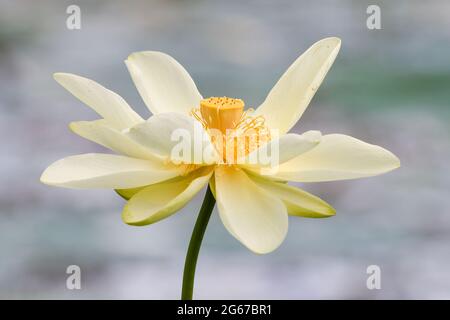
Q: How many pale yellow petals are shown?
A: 11